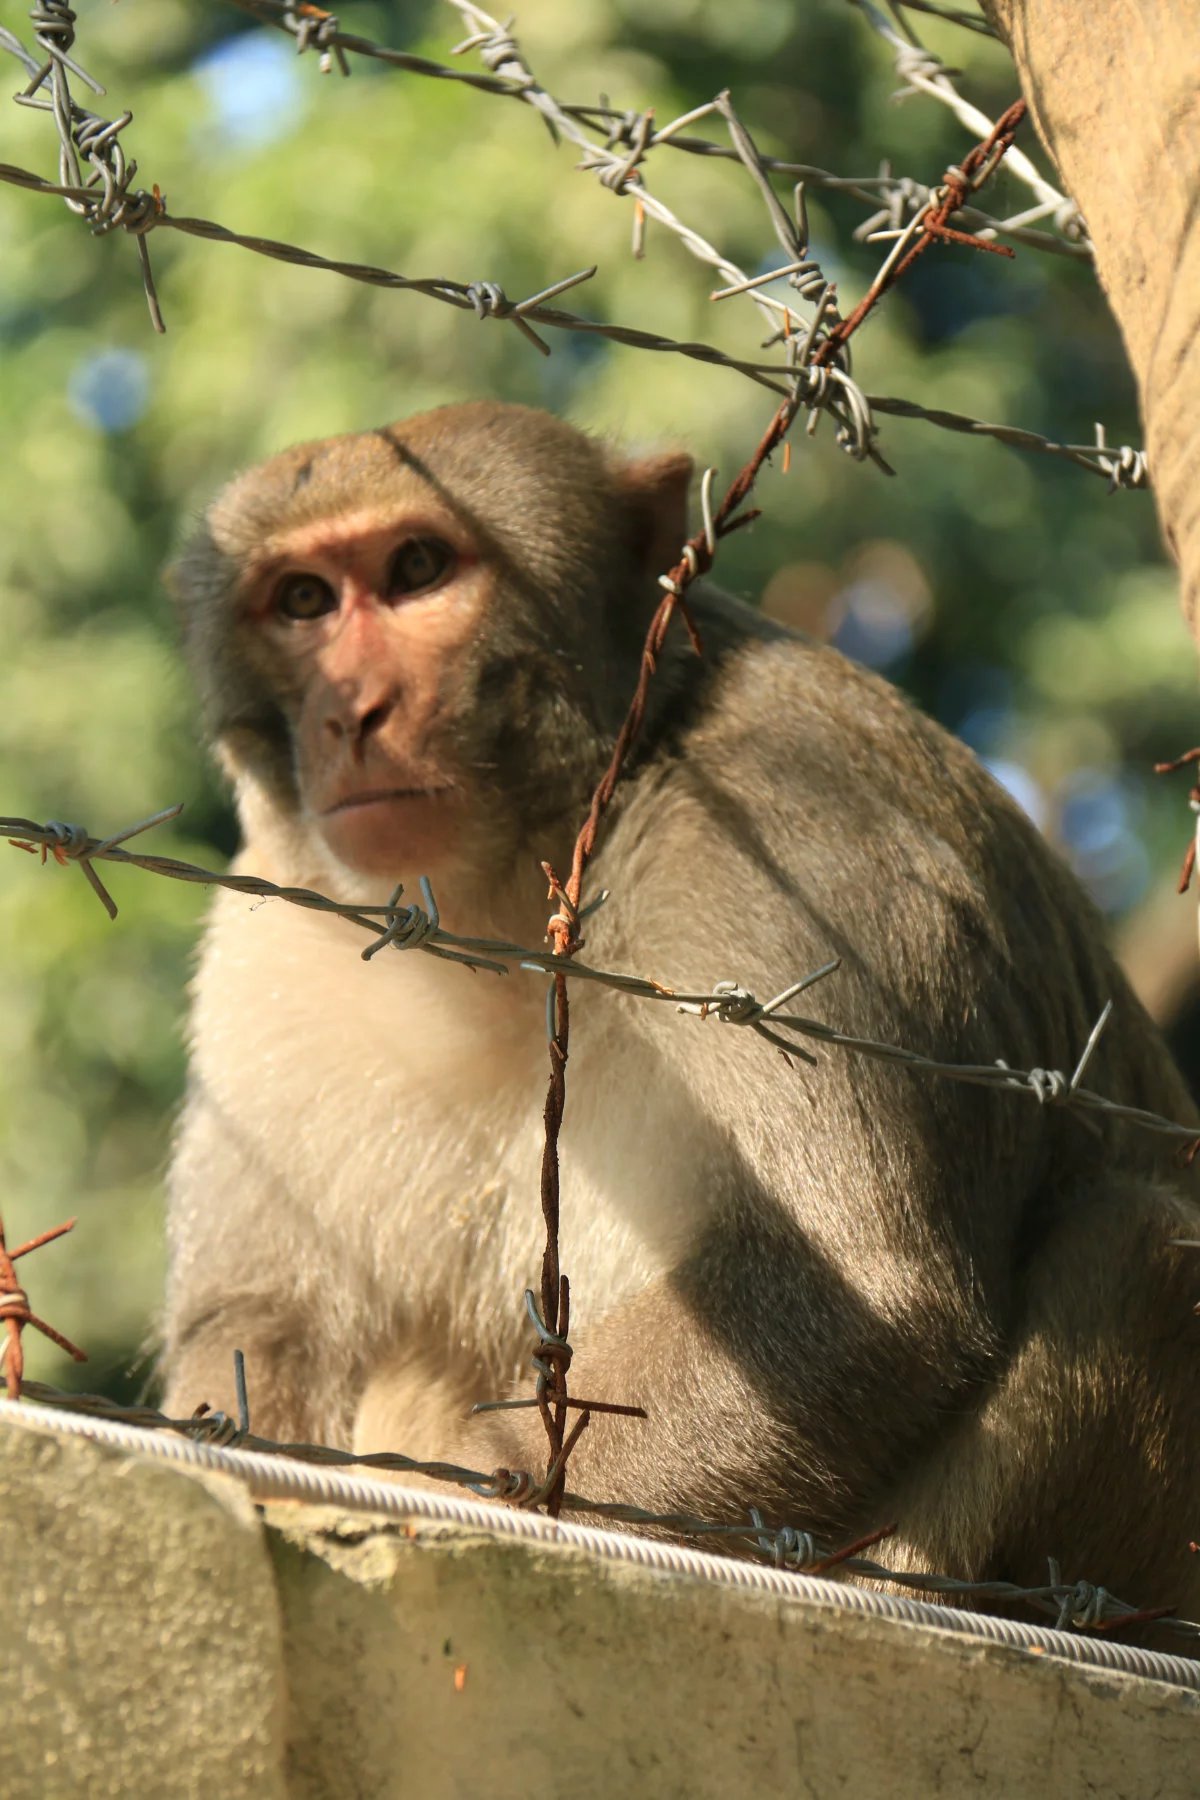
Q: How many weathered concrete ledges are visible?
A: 1